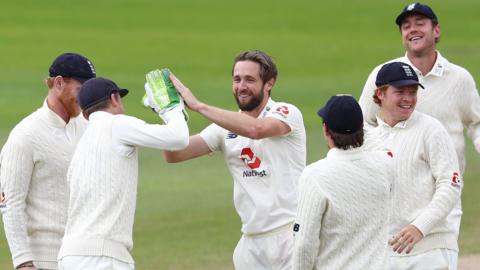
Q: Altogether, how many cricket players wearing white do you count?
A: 6